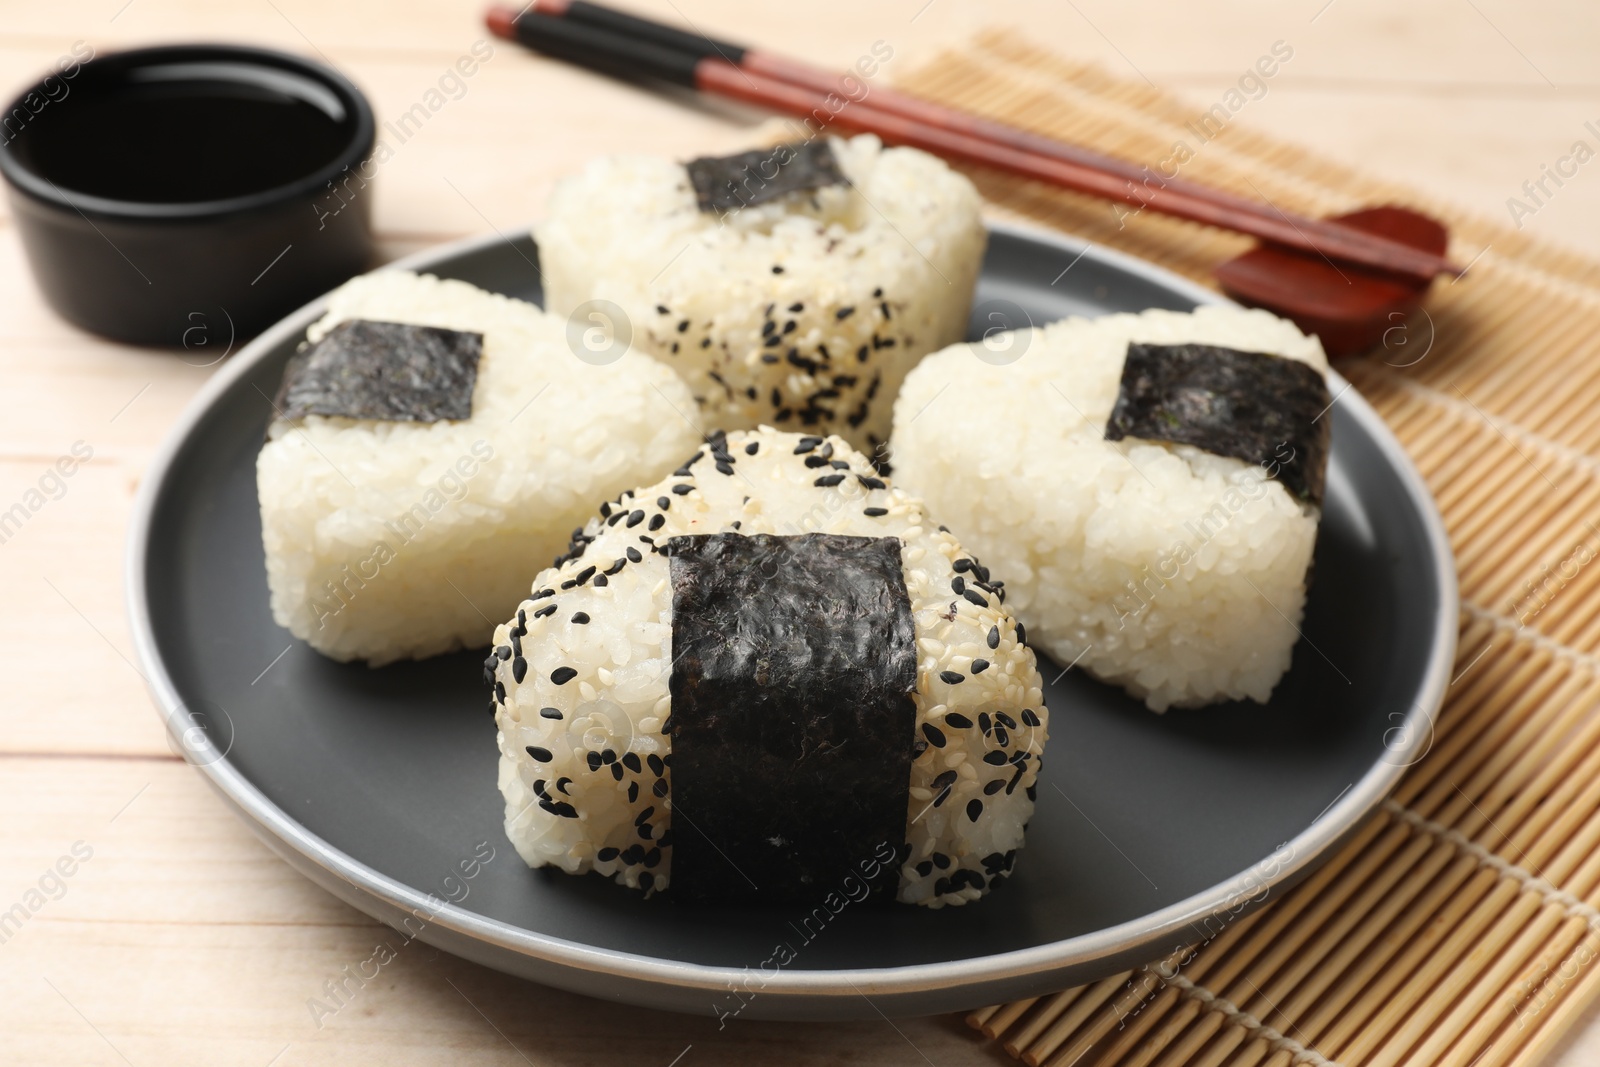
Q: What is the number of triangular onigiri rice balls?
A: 4